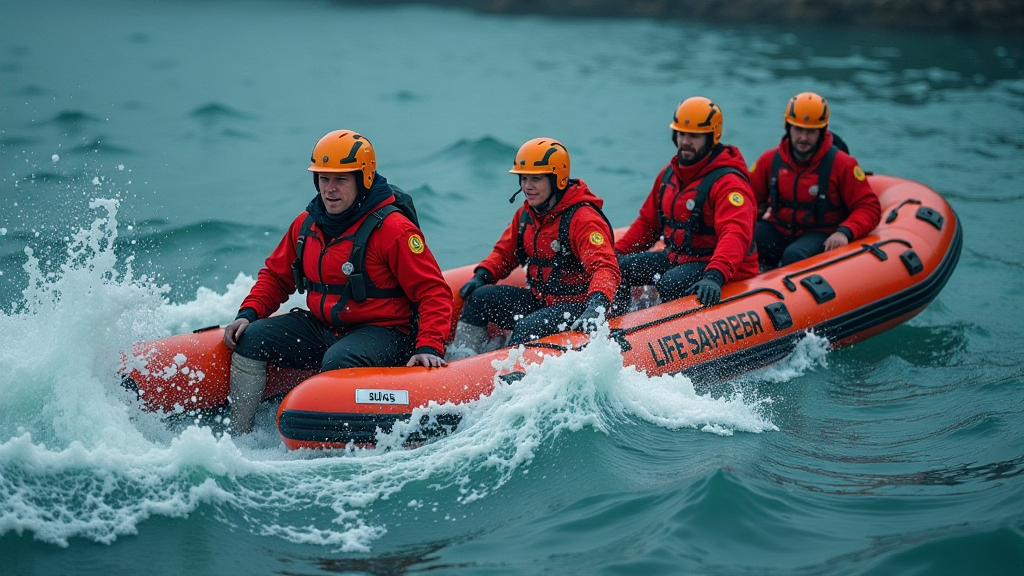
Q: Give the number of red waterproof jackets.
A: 4